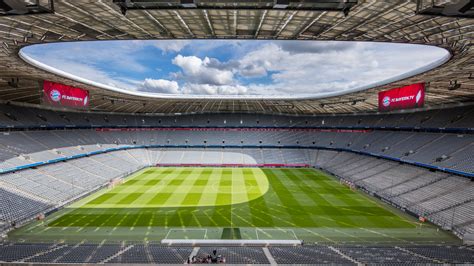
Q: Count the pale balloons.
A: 0